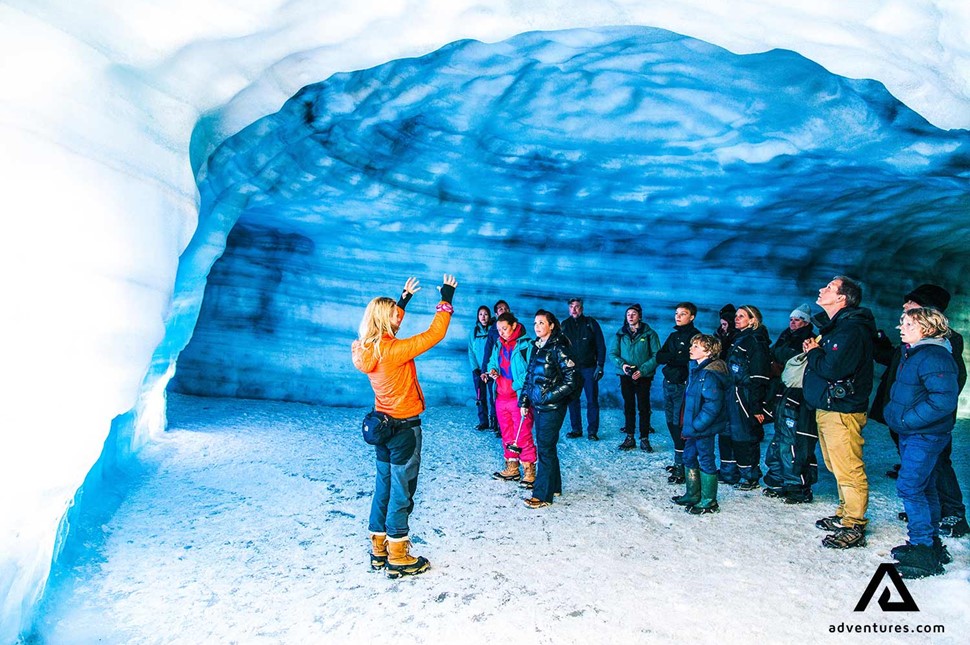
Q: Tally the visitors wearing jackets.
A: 14